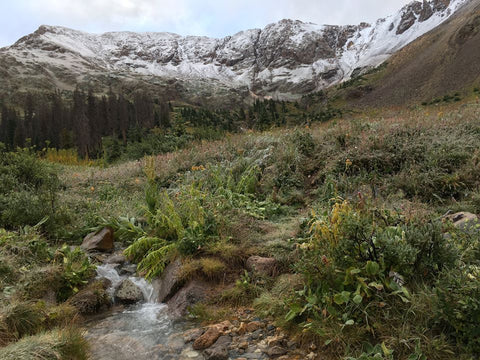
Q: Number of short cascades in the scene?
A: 2